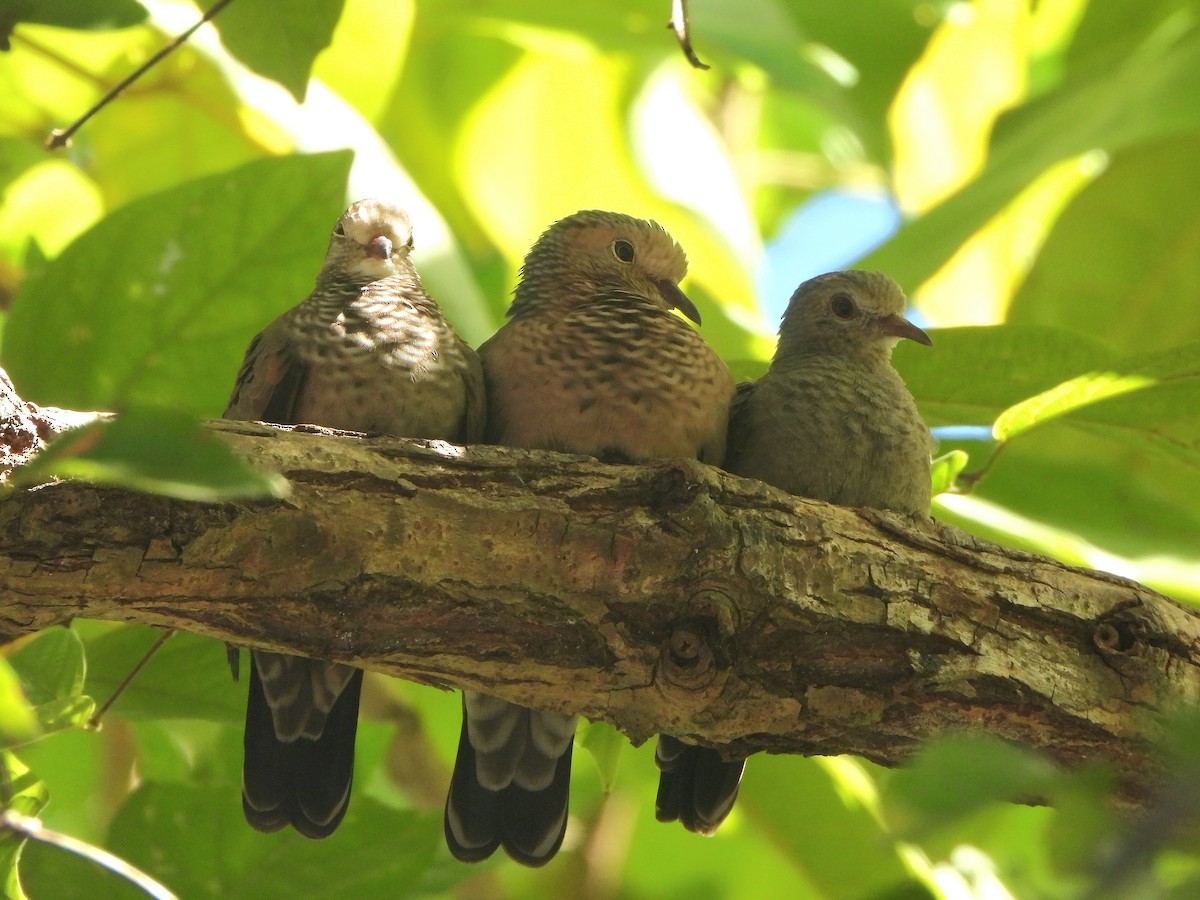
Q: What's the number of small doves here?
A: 3